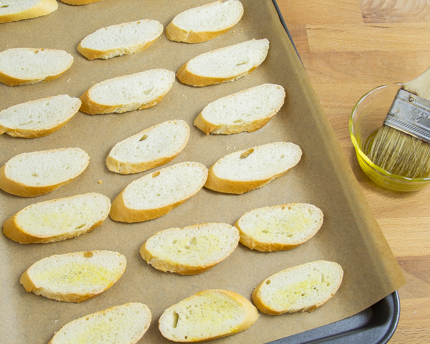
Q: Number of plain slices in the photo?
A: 13